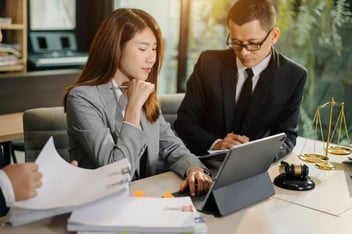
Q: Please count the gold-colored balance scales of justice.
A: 1